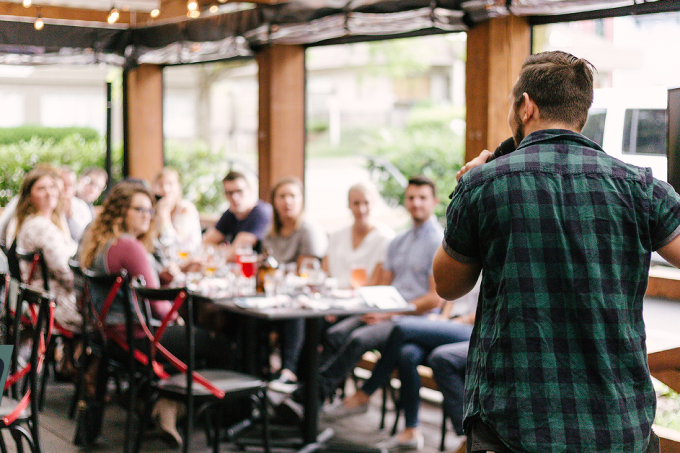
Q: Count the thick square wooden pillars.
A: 3